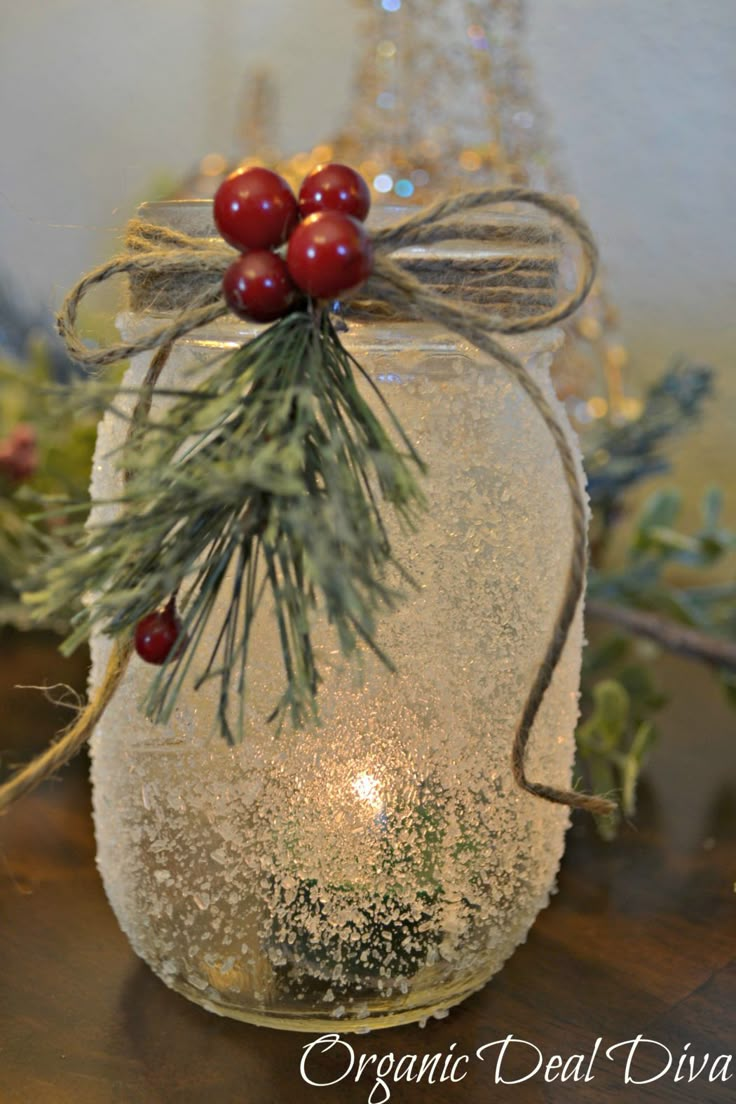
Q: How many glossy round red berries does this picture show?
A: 5